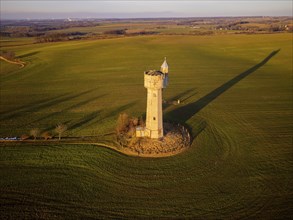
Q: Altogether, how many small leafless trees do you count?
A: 2